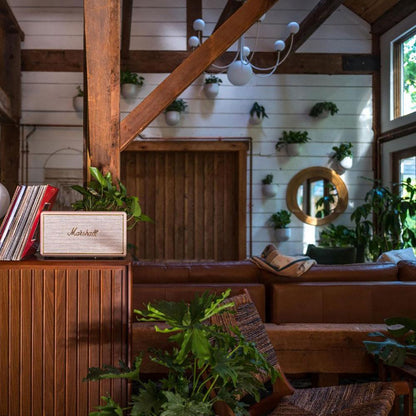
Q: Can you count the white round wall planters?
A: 10